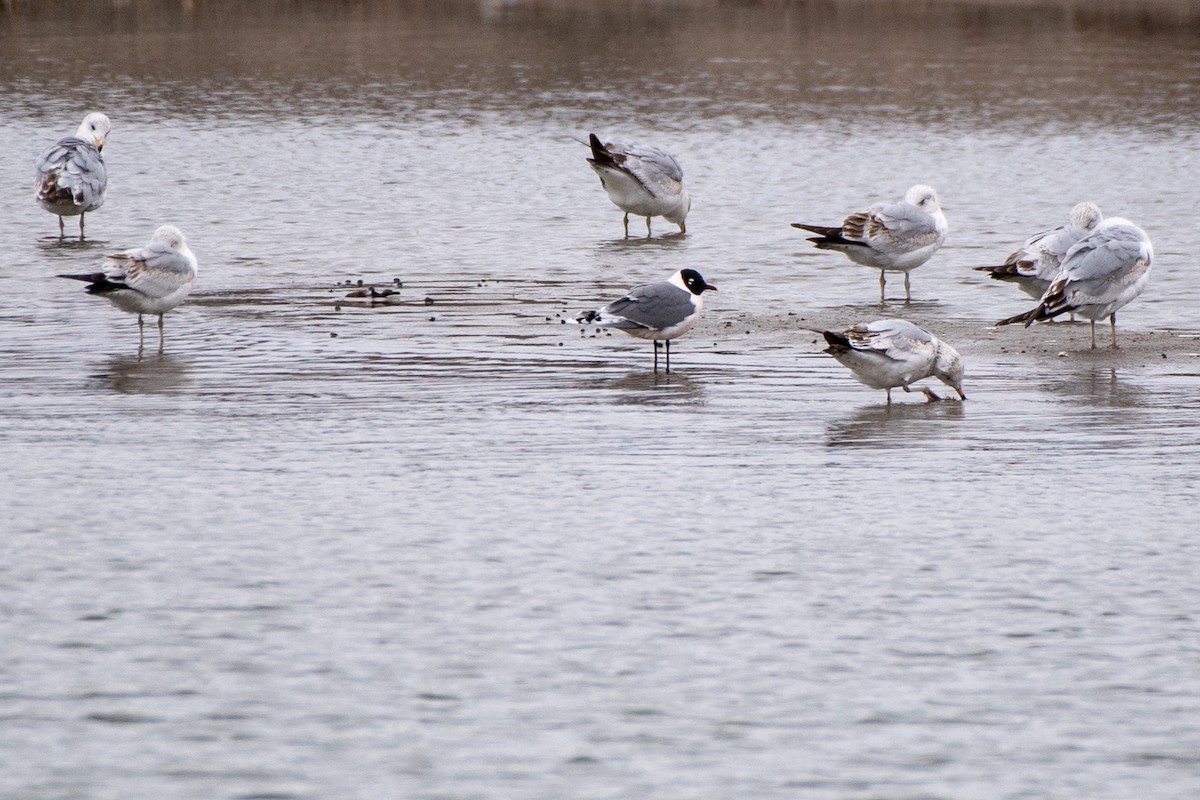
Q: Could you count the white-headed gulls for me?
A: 7